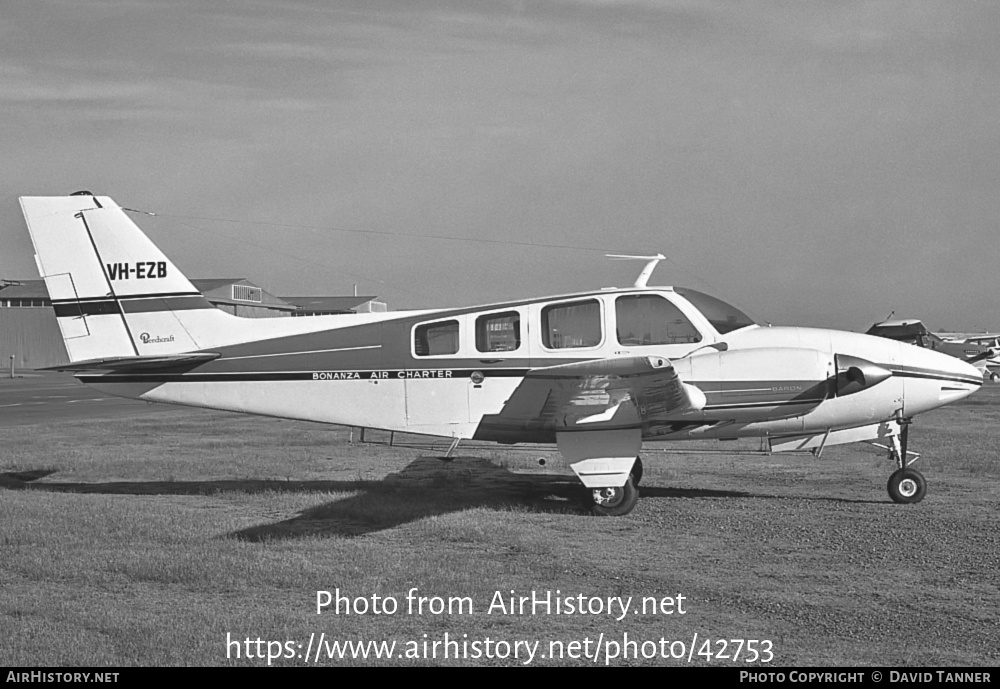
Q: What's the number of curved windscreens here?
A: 1